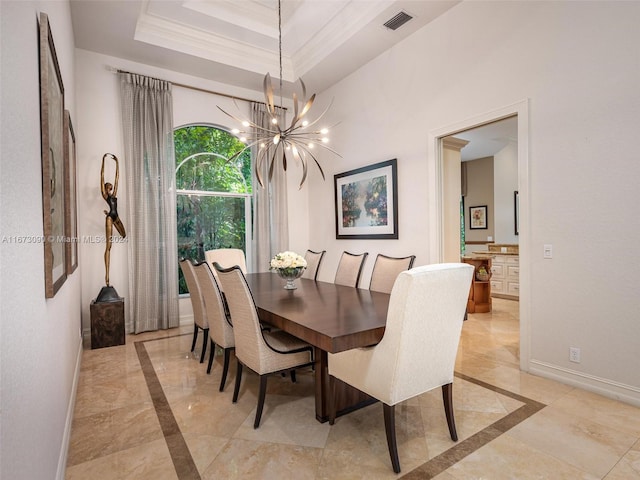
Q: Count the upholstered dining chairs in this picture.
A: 8